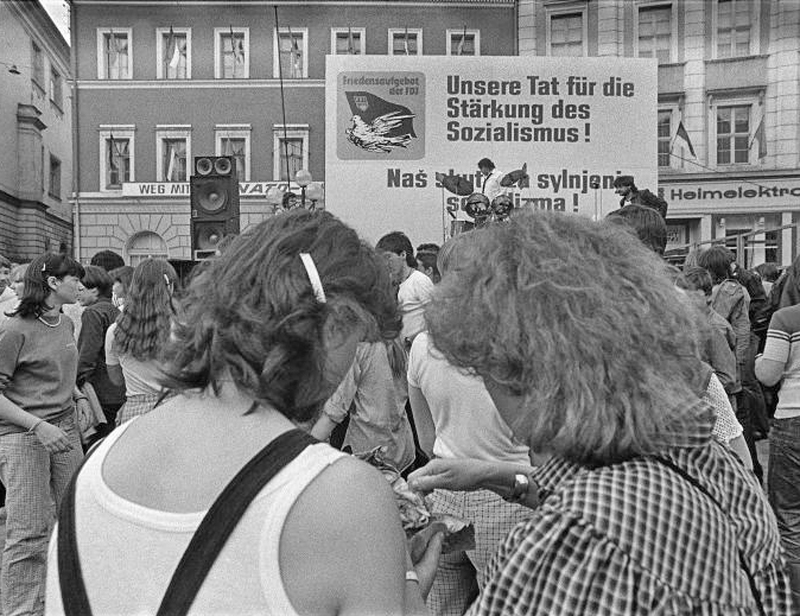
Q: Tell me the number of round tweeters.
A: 2